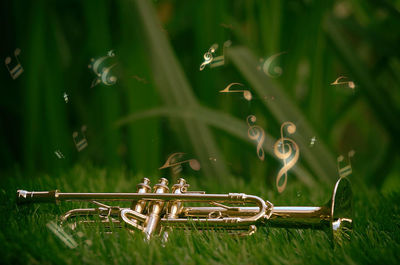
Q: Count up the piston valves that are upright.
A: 3